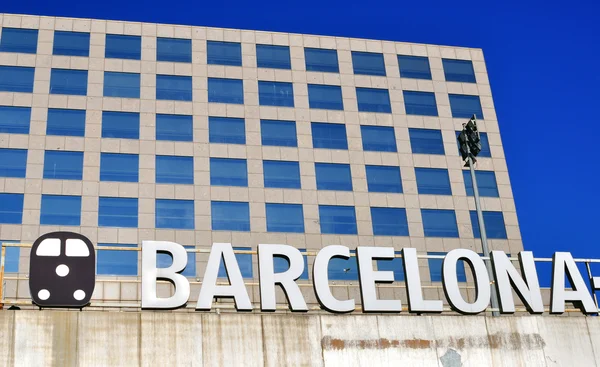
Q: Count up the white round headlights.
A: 3